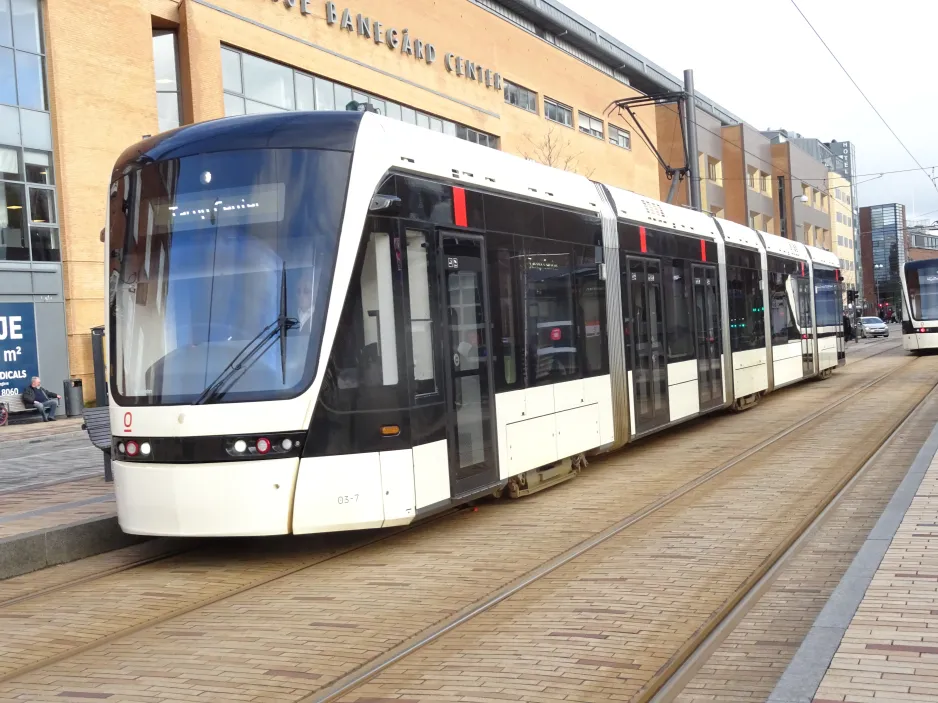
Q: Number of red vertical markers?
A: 5